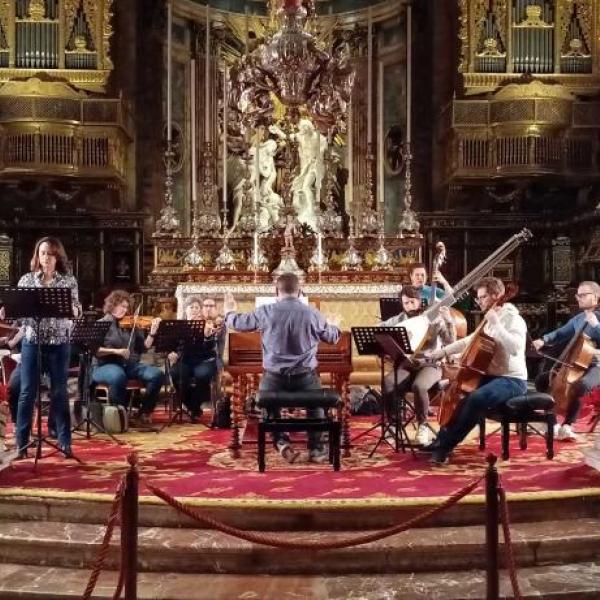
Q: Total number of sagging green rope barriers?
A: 0